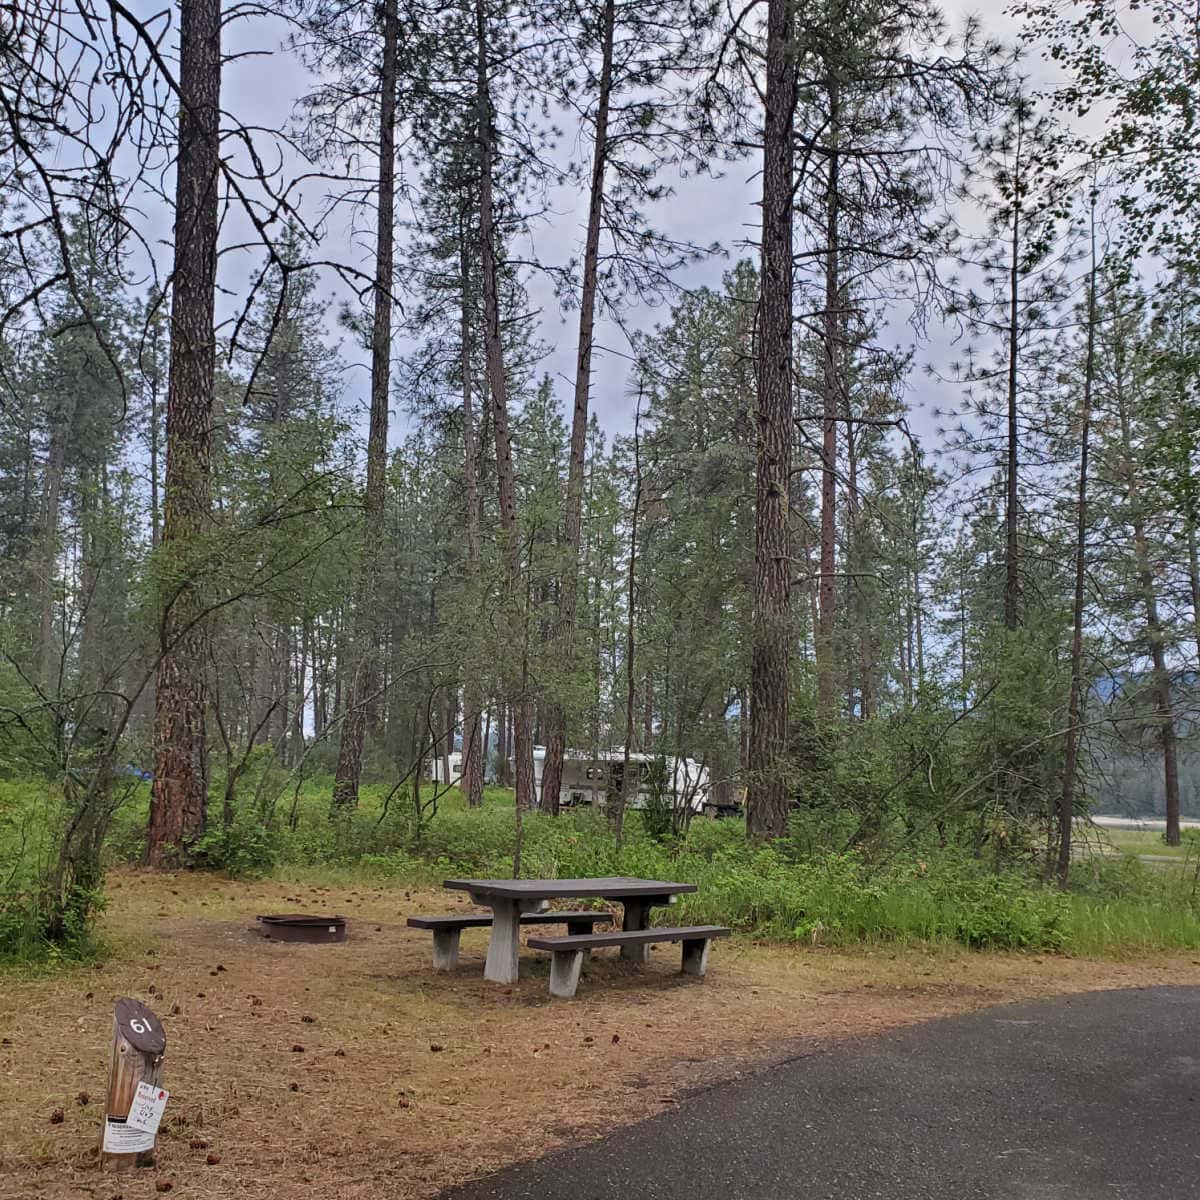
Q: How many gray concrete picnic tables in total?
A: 1